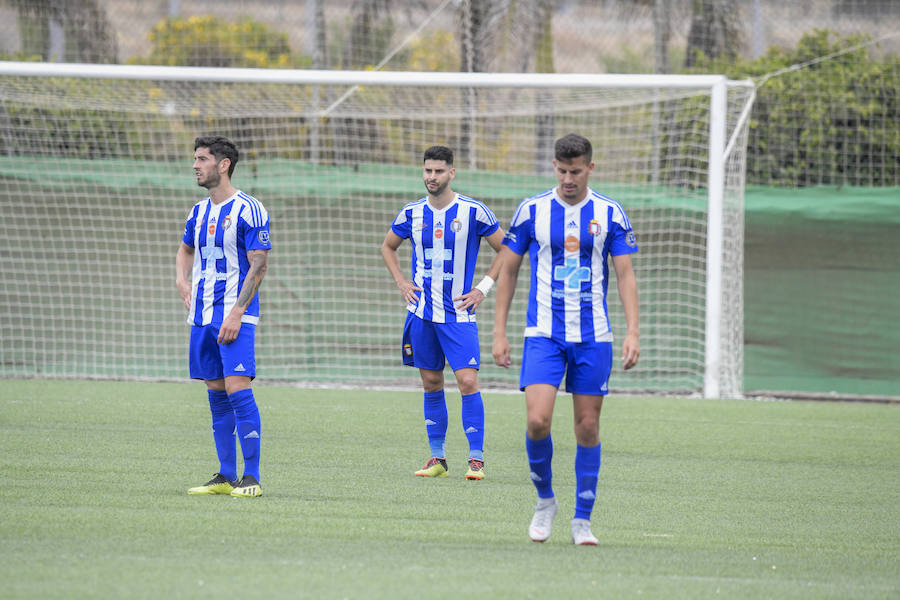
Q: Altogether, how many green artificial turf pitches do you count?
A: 1